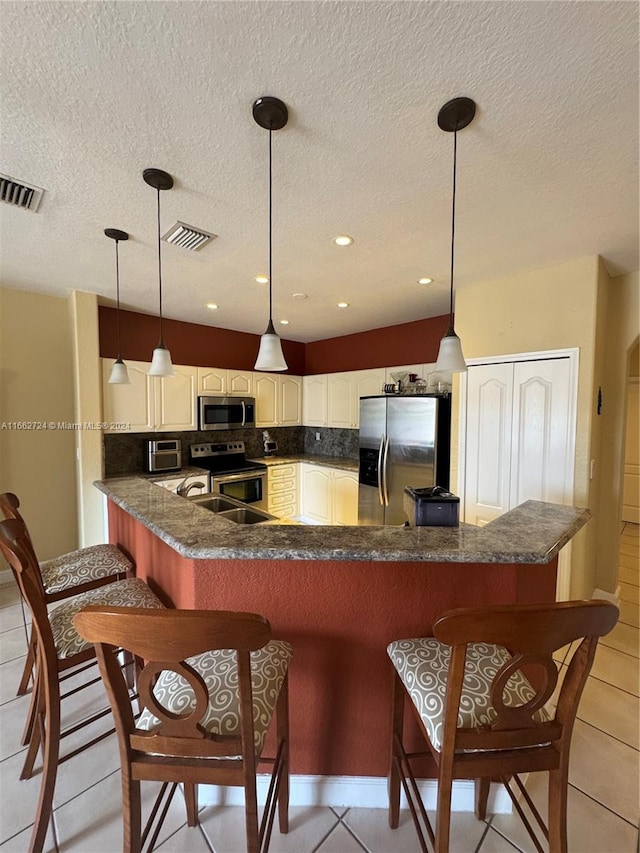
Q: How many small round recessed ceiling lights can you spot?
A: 6